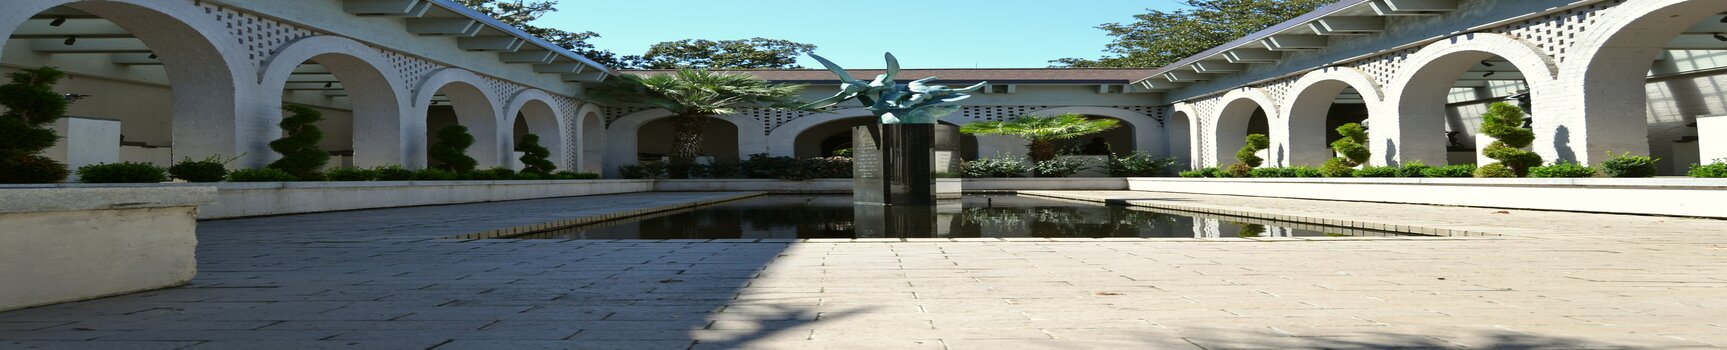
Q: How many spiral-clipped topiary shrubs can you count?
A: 7